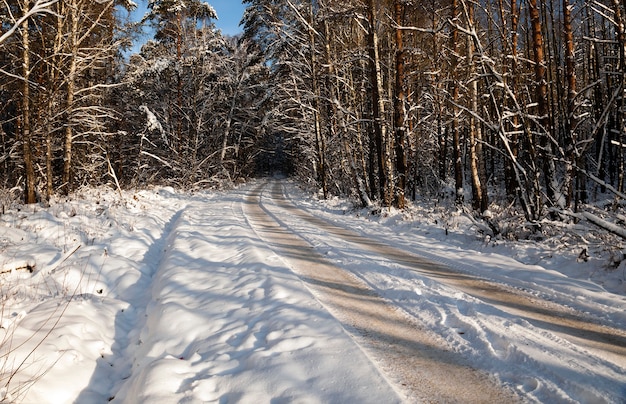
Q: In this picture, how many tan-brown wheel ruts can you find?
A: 2